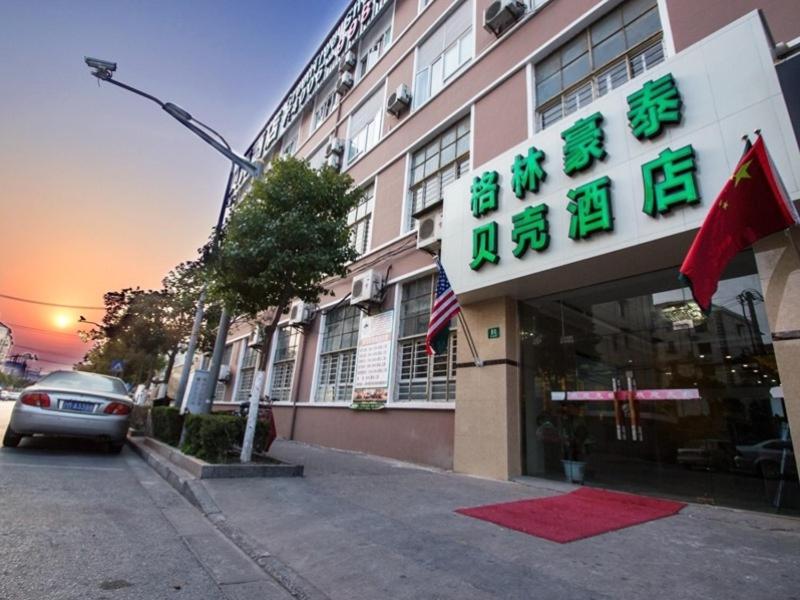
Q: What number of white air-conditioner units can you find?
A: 11